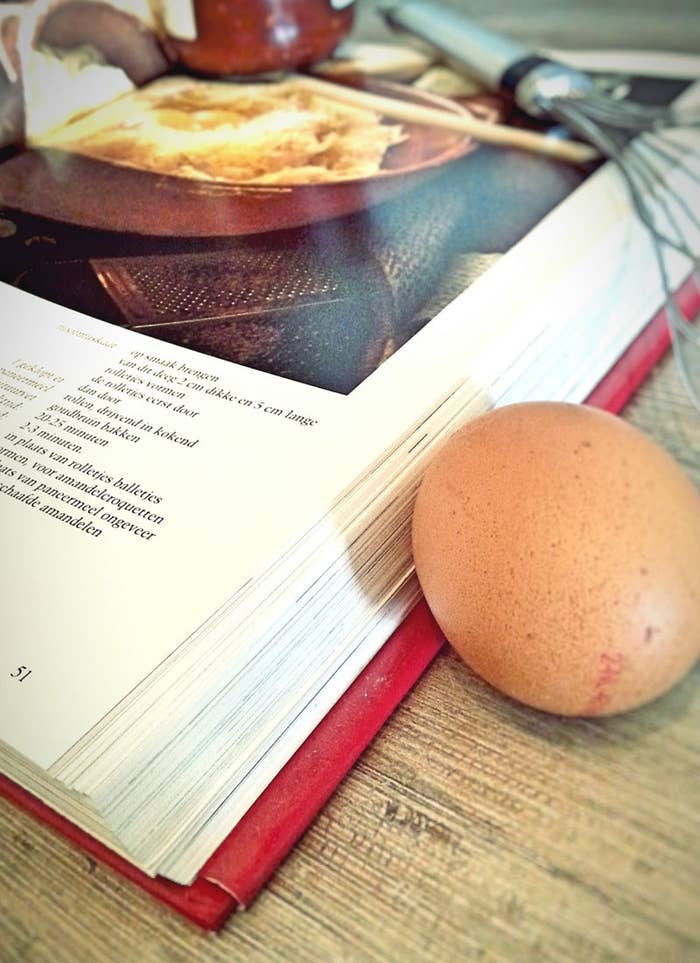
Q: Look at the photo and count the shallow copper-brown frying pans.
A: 1